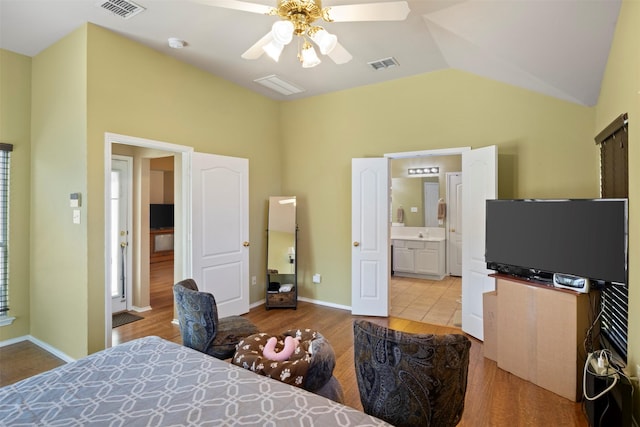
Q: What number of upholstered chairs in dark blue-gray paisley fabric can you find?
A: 2